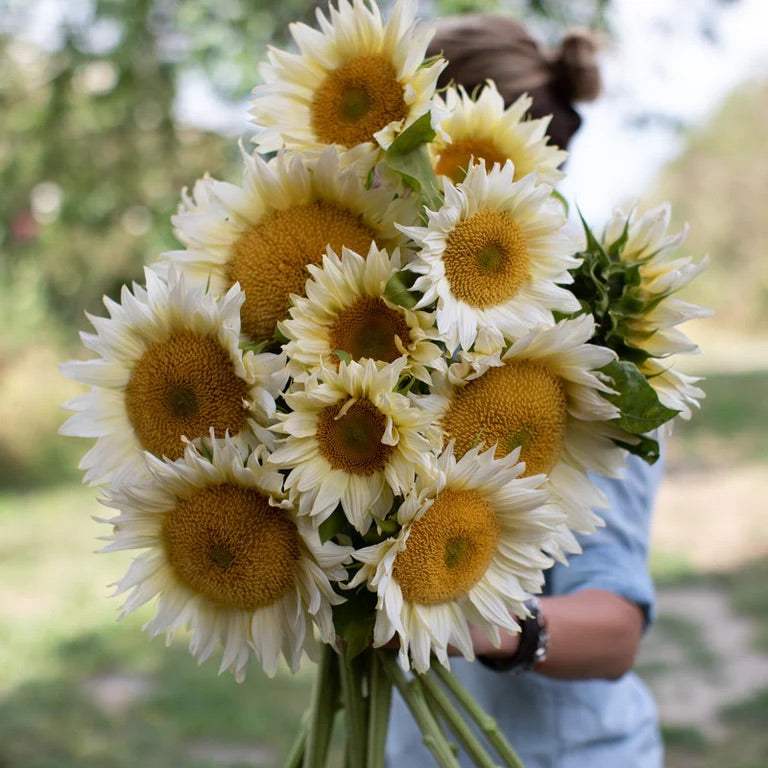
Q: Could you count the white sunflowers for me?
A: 11